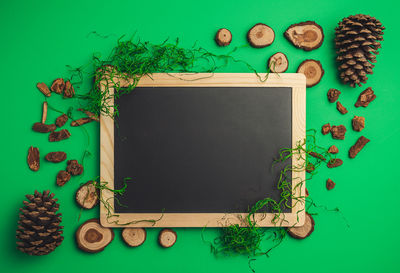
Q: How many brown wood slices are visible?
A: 10